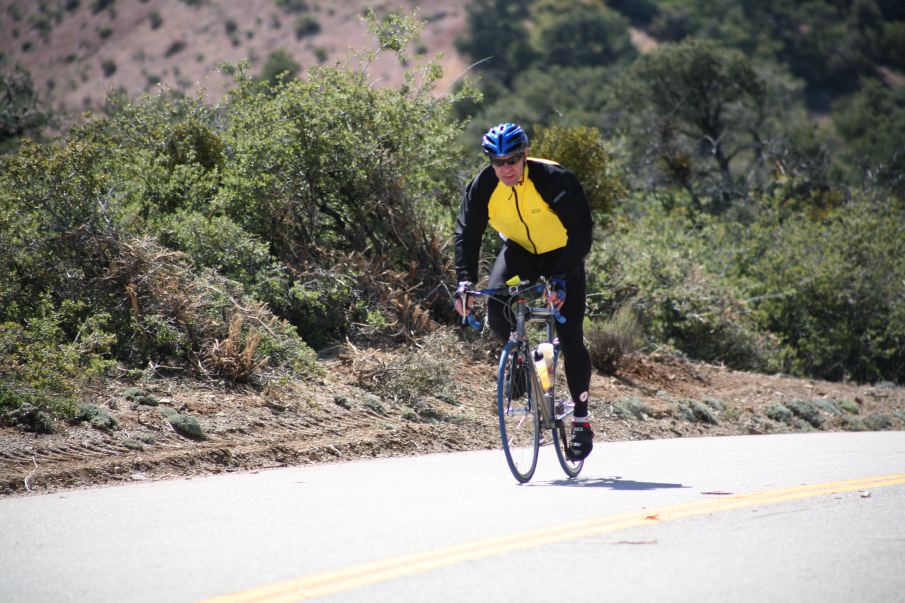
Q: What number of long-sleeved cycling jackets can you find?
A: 1